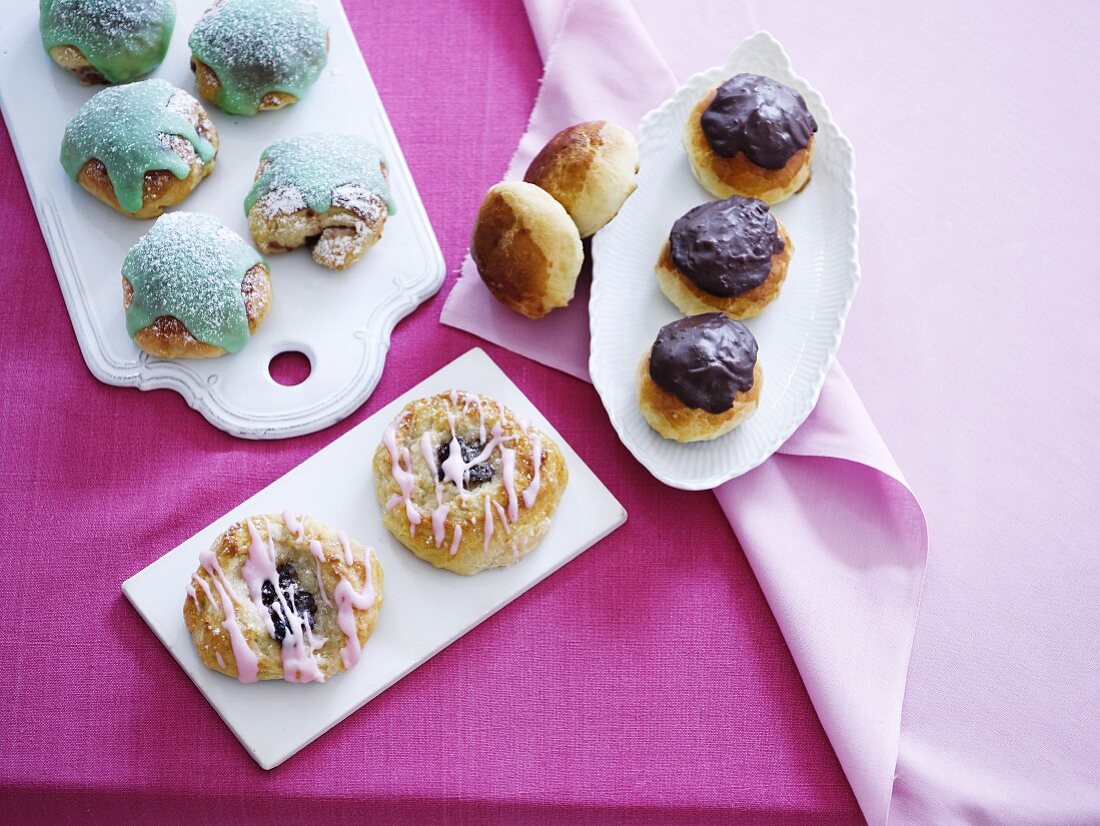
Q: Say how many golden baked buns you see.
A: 2